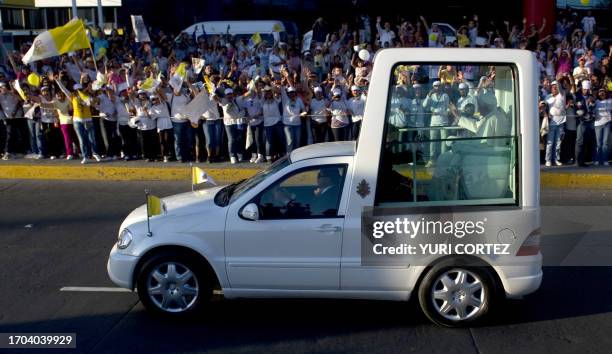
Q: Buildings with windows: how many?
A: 1